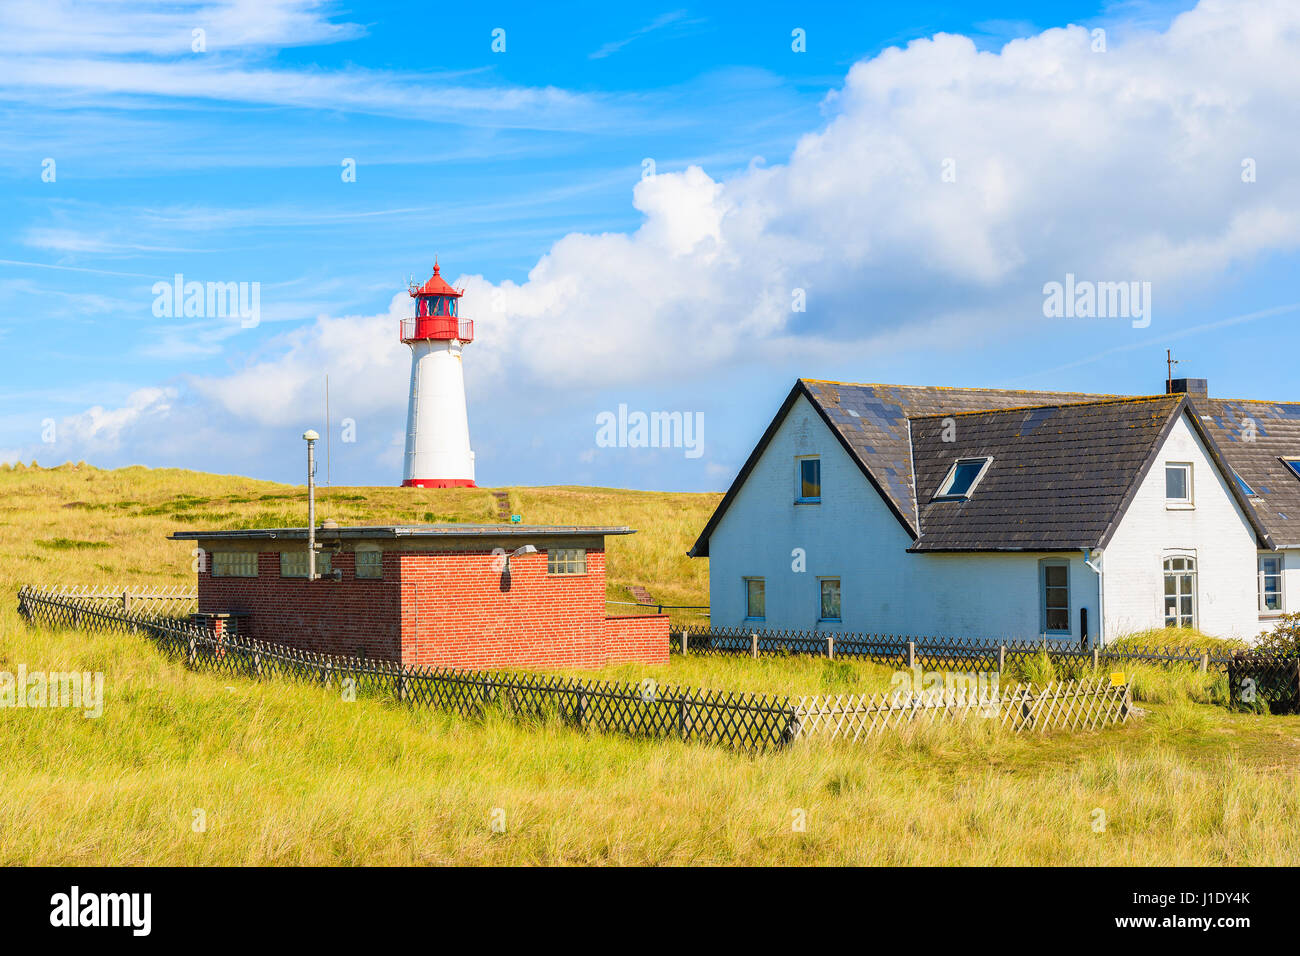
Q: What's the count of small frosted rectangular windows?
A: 4